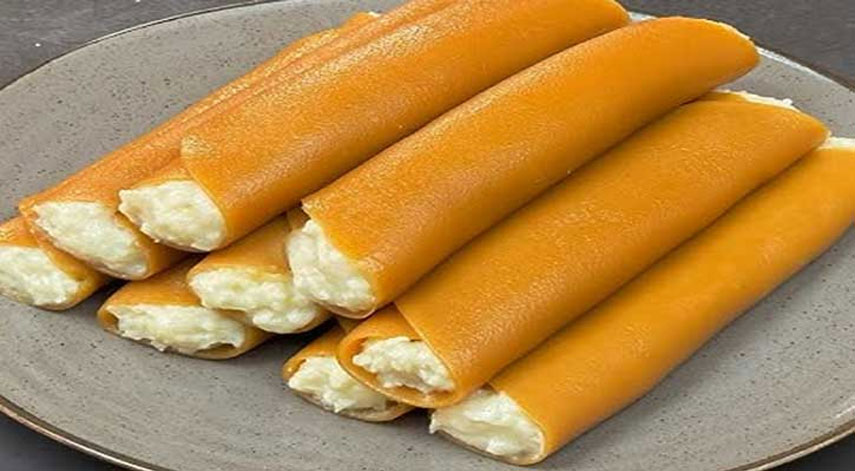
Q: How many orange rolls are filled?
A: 9